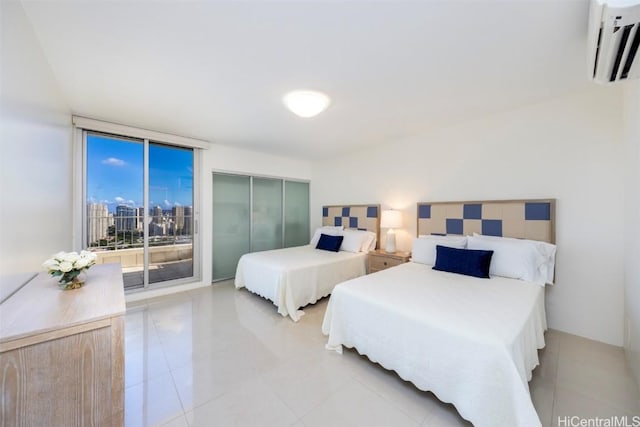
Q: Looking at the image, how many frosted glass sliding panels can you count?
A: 3